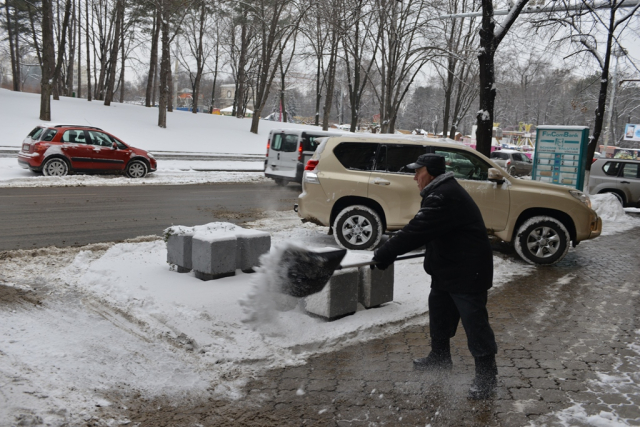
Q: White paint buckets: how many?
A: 0